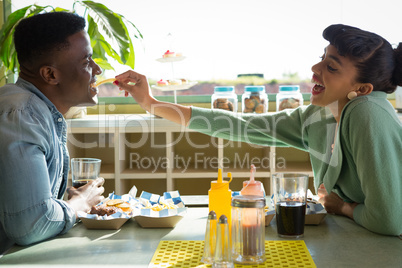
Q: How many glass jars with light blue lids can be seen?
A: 3